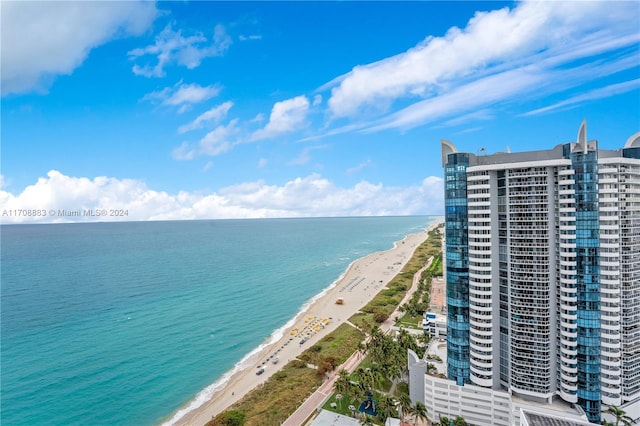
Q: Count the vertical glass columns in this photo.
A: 2